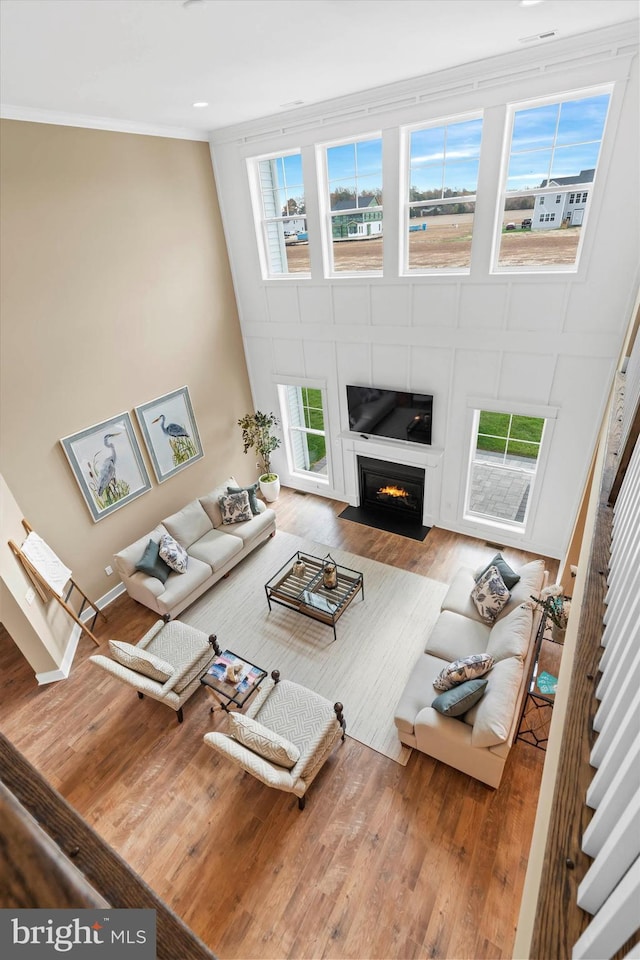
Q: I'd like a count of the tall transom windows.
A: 4